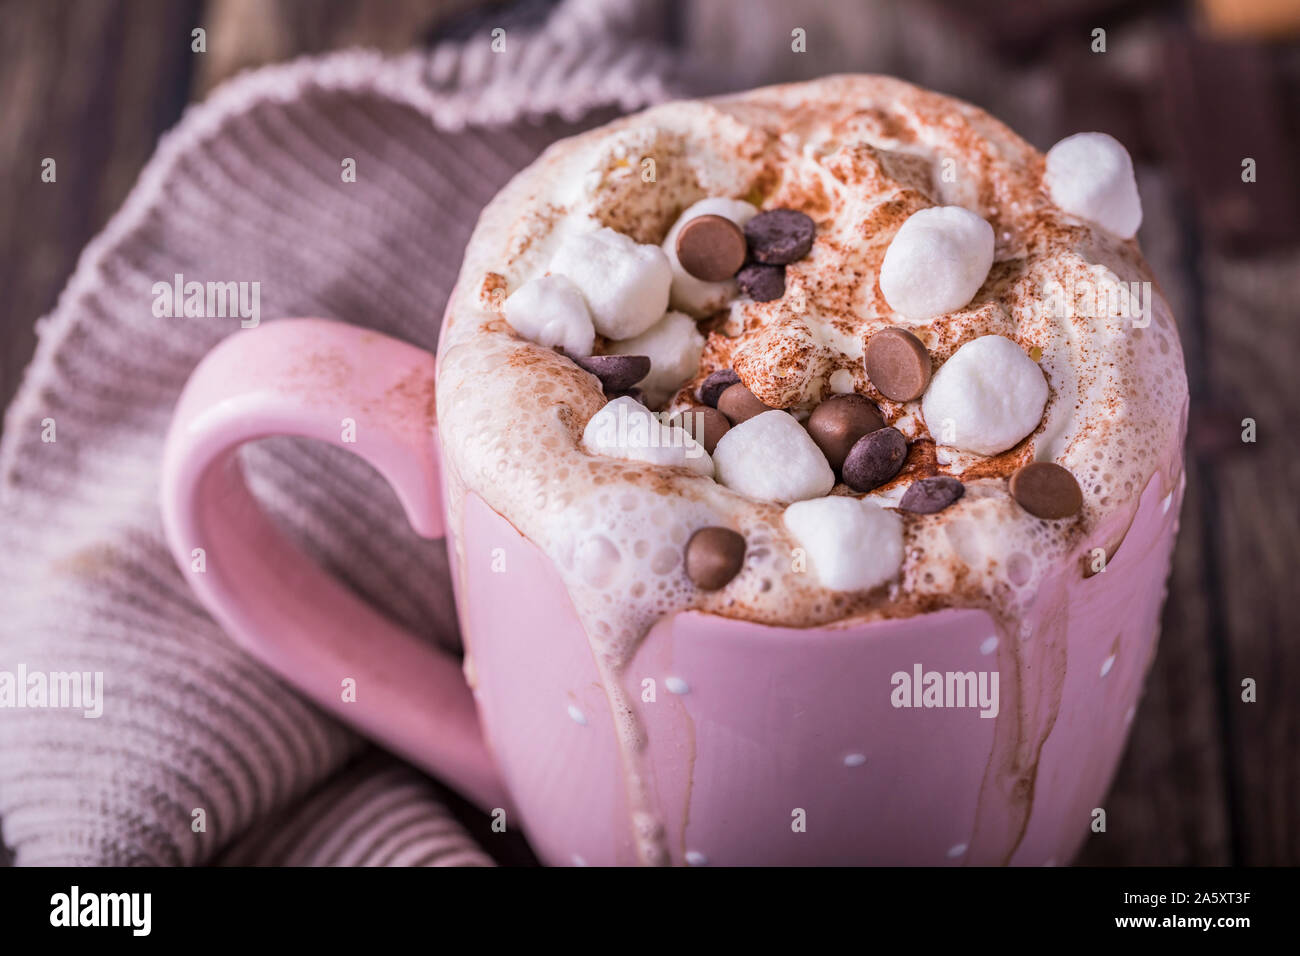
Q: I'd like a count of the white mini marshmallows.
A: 10